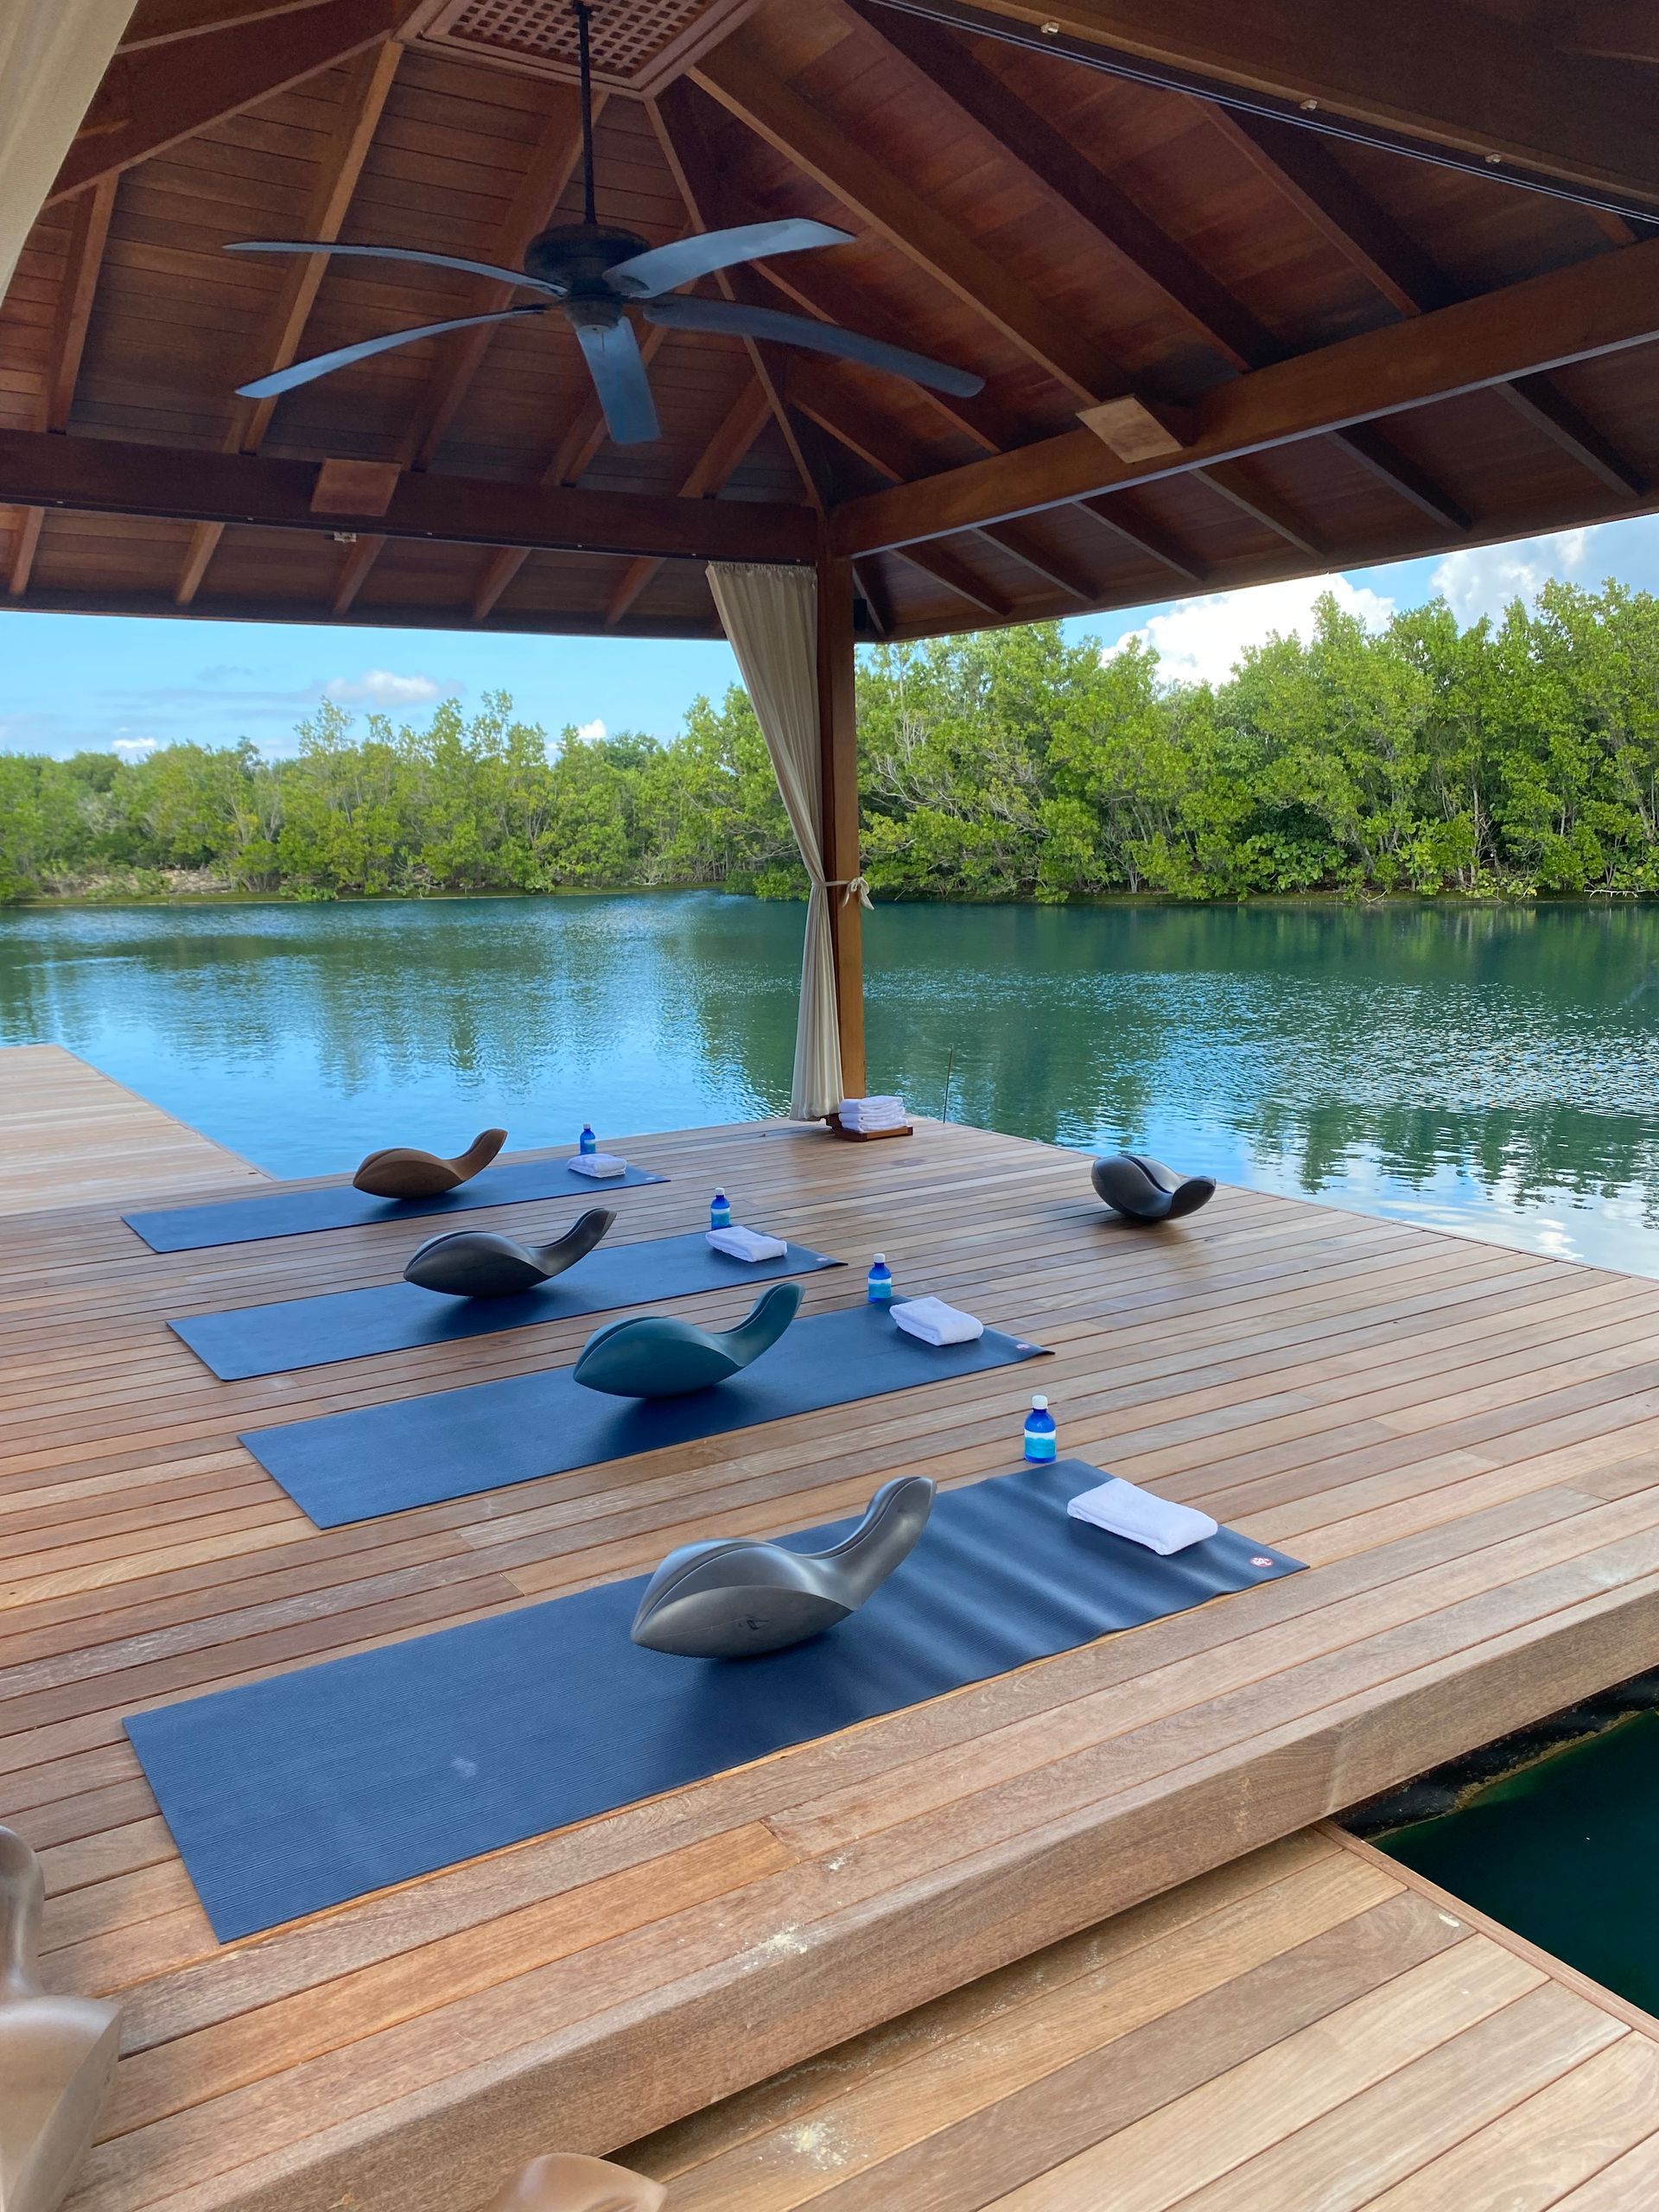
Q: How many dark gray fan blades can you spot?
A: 5